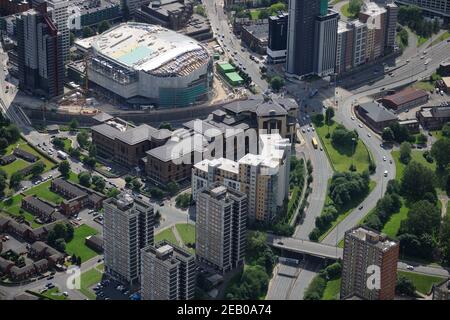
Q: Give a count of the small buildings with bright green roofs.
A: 2